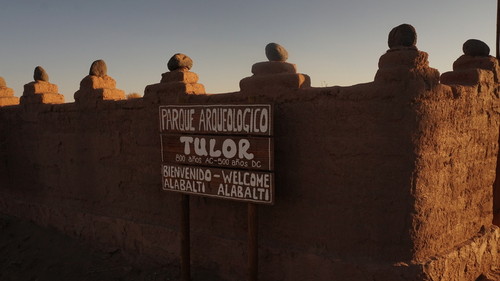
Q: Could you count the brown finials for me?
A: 7